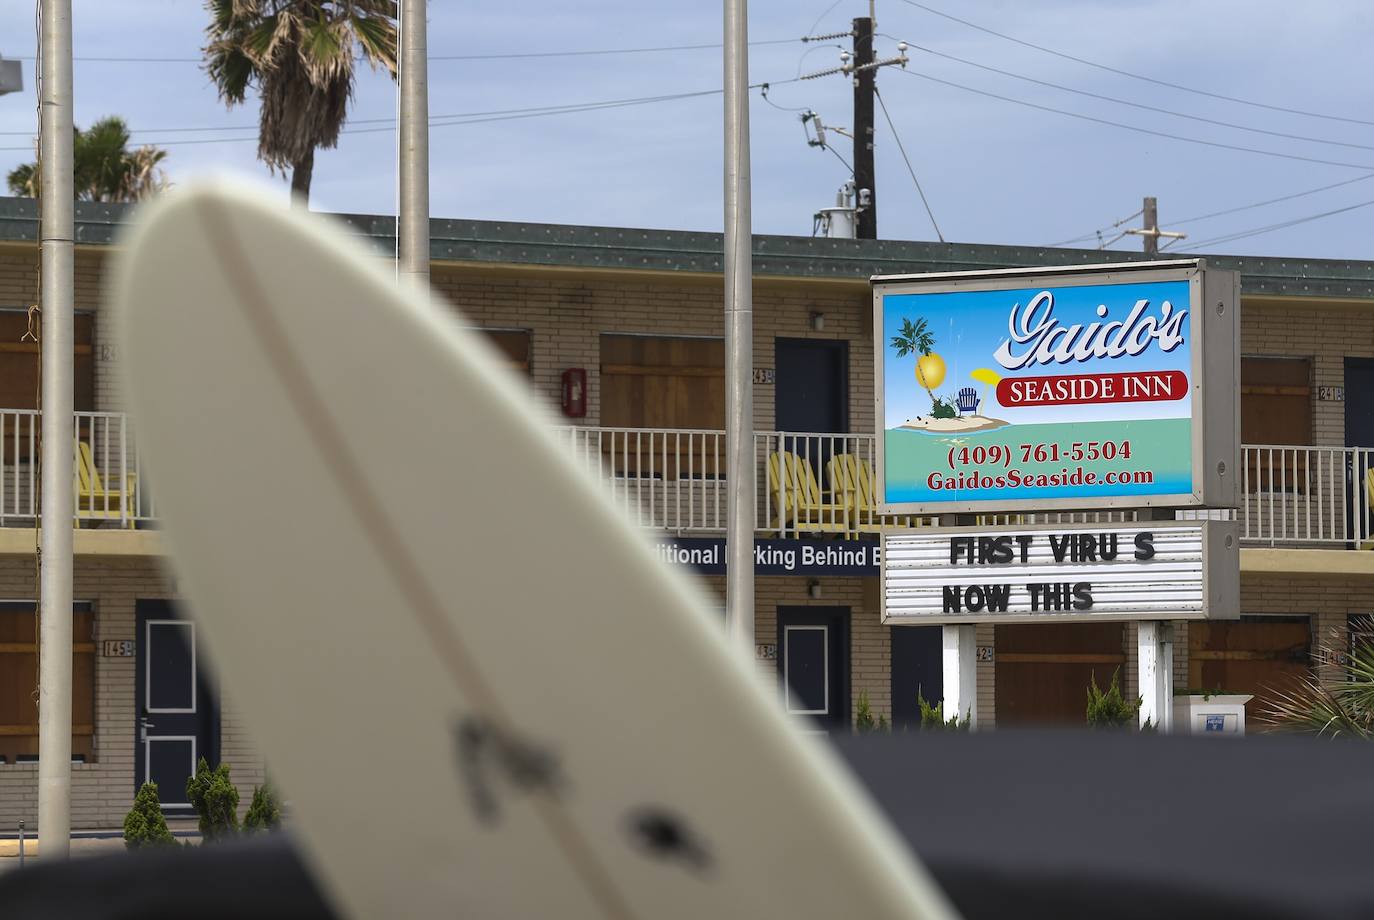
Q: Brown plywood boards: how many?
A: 7